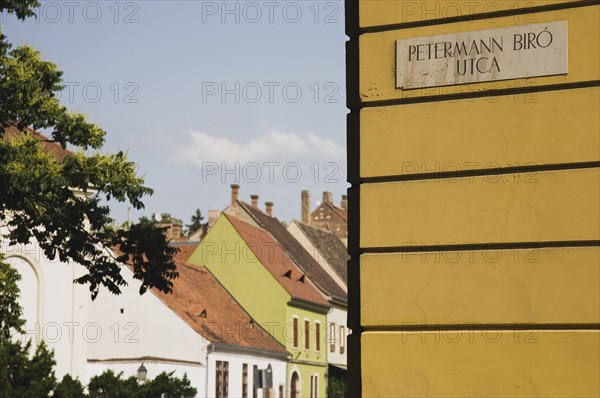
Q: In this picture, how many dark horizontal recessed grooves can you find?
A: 5